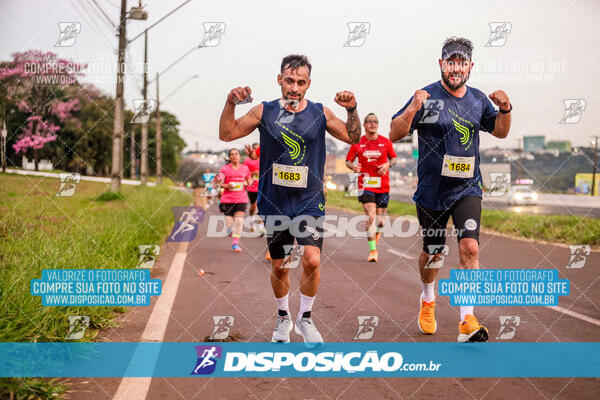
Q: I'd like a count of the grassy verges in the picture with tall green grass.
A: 2